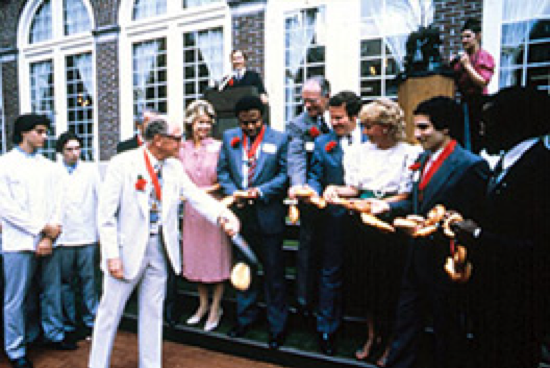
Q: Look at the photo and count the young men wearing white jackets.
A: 2